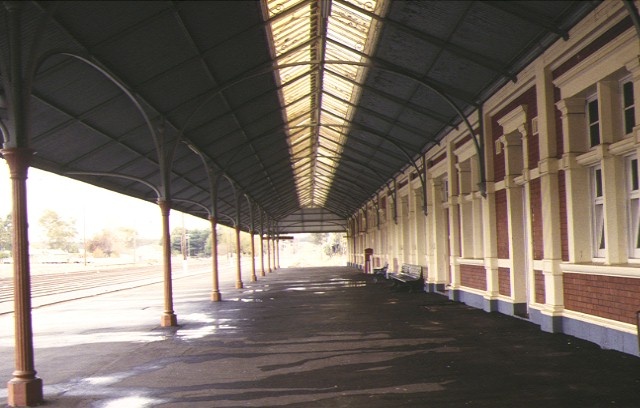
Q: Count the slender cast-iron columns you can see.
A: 9